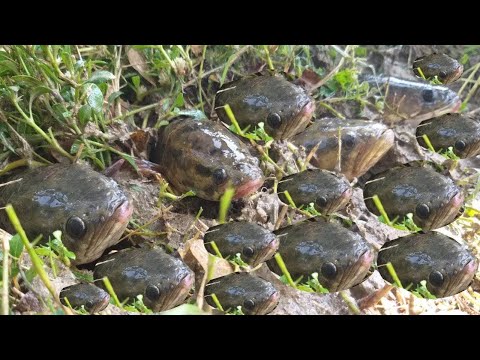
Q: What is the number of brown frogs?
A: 0